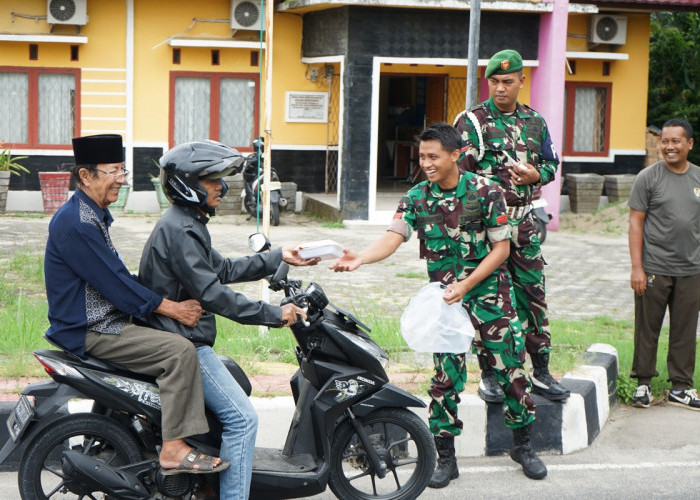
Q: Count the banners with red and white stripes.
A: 0